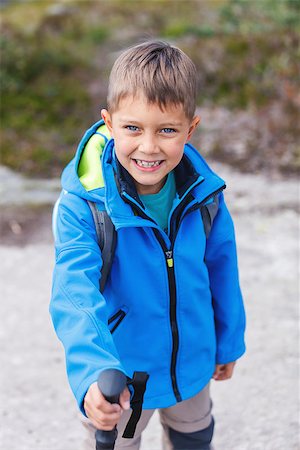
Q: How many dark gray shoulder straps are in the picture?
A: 2